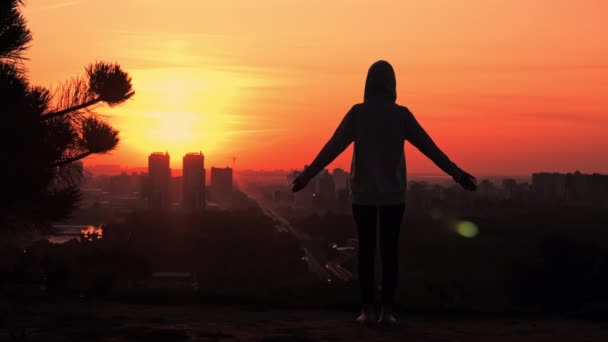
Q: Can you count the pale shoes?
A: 2